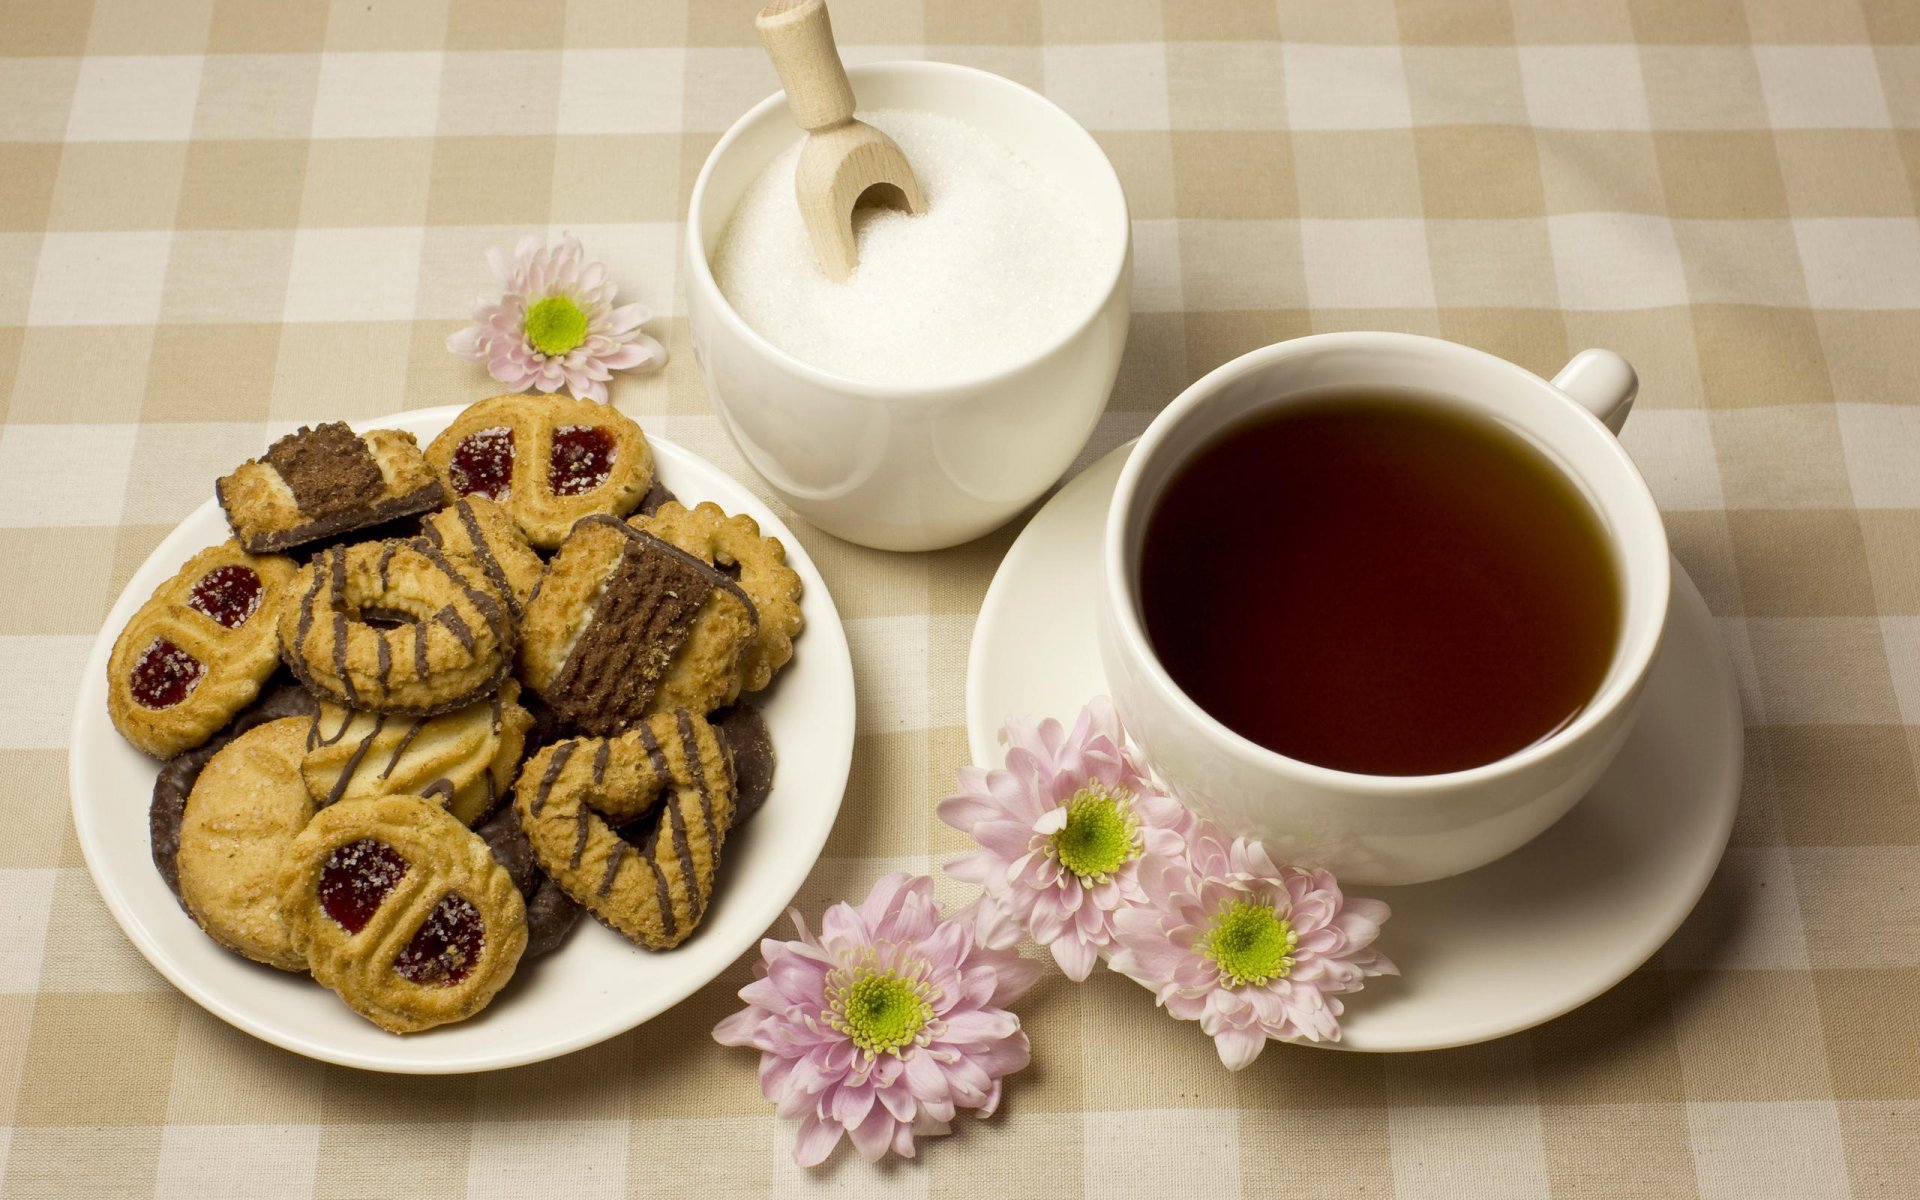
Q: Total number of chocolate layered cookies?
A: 2